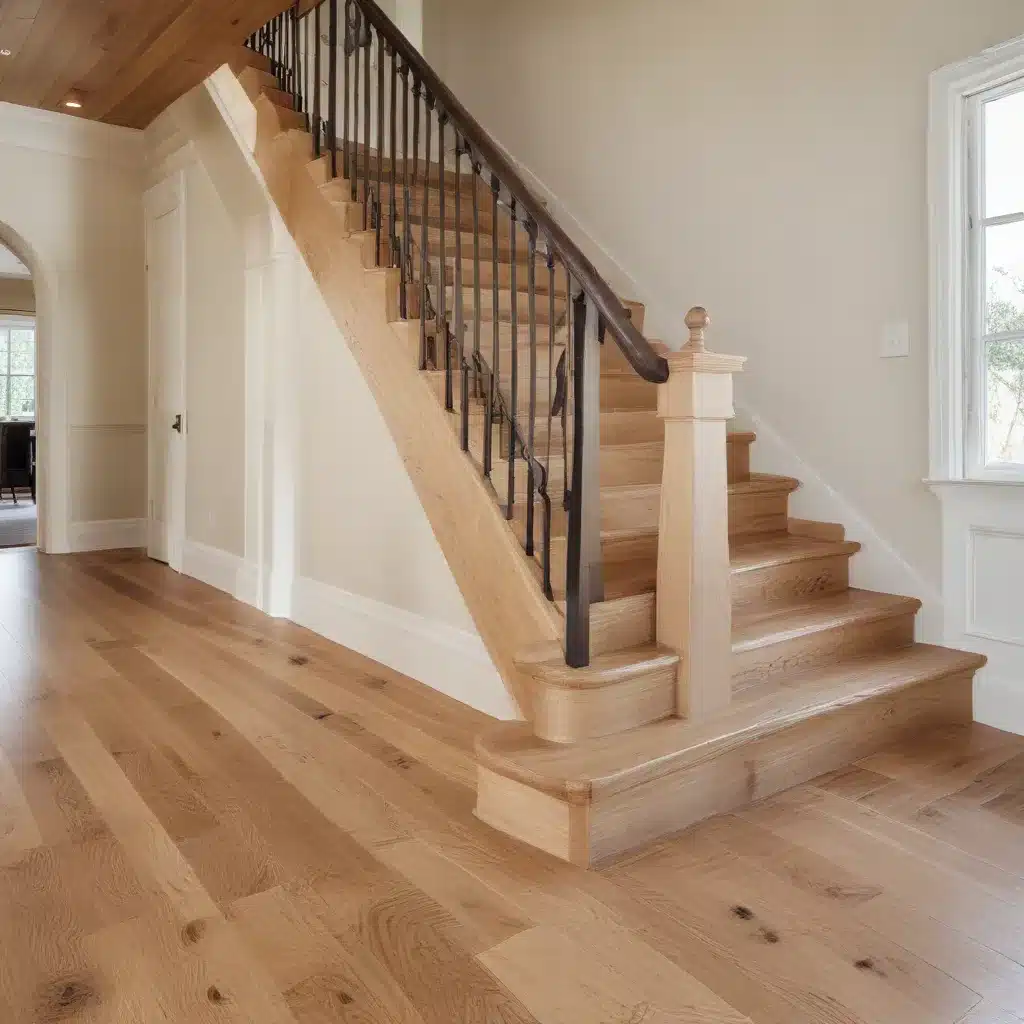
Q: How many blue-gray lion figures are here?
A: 0